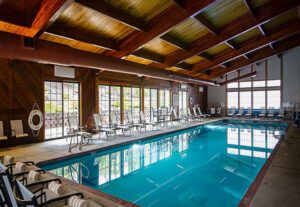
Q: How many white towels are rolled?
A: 5